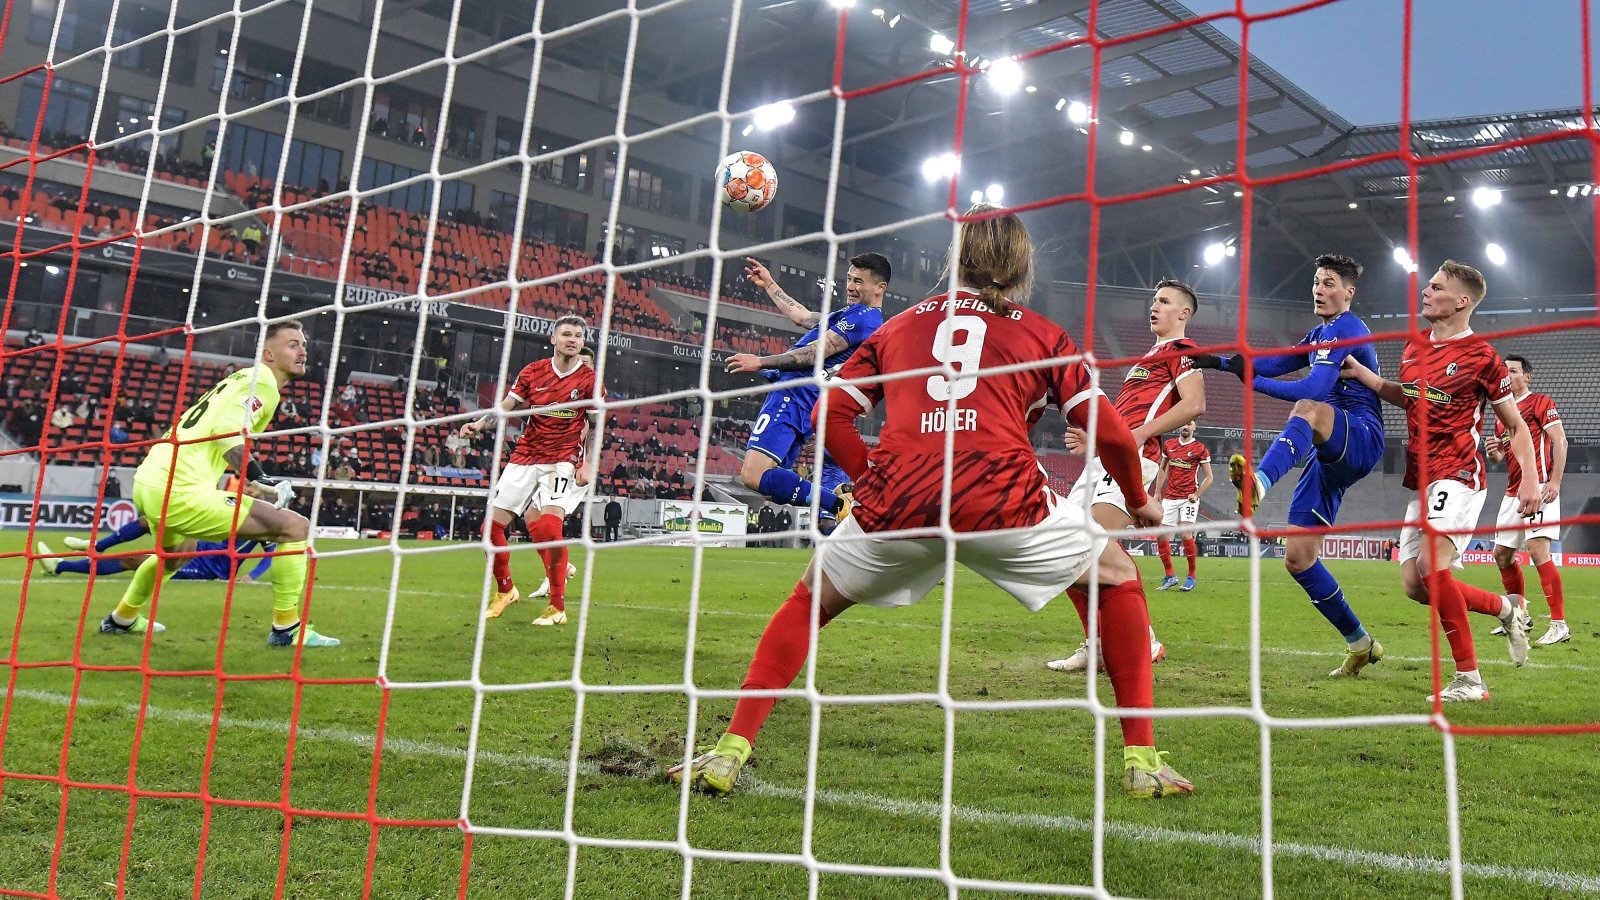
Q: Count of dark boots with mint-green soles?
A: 2